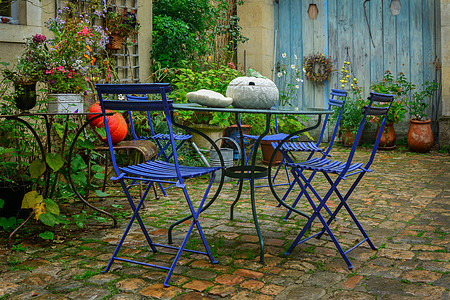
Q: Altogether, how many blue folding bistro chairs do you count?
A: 5